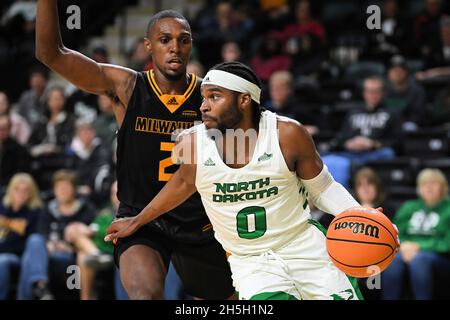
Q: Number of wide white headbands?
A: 1